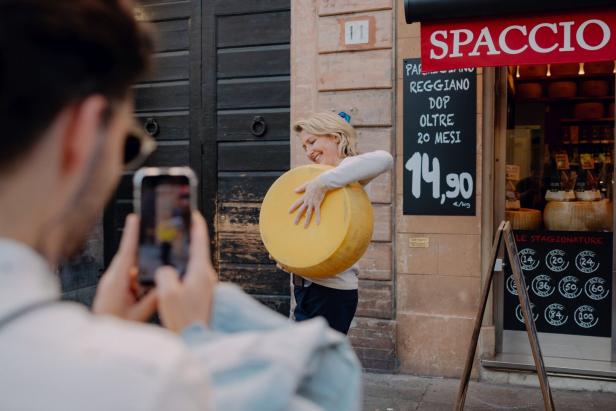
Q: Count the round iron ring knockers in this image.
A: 2